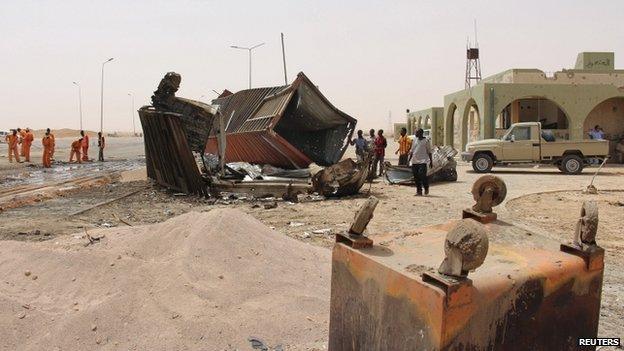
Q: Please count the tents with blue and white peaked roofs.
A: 0